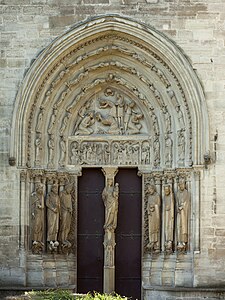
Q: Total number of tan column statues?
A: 7